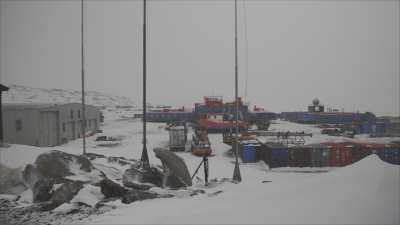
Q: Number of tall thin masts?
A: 3